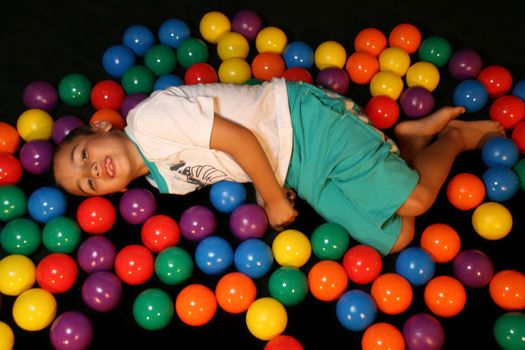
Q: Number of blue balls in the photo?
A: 15